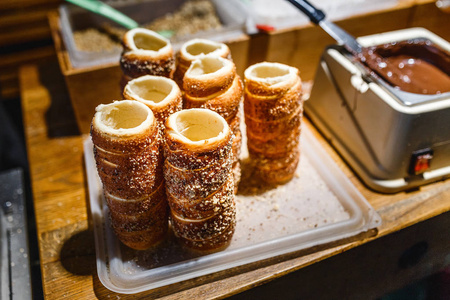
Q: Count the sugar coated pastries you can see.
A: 7